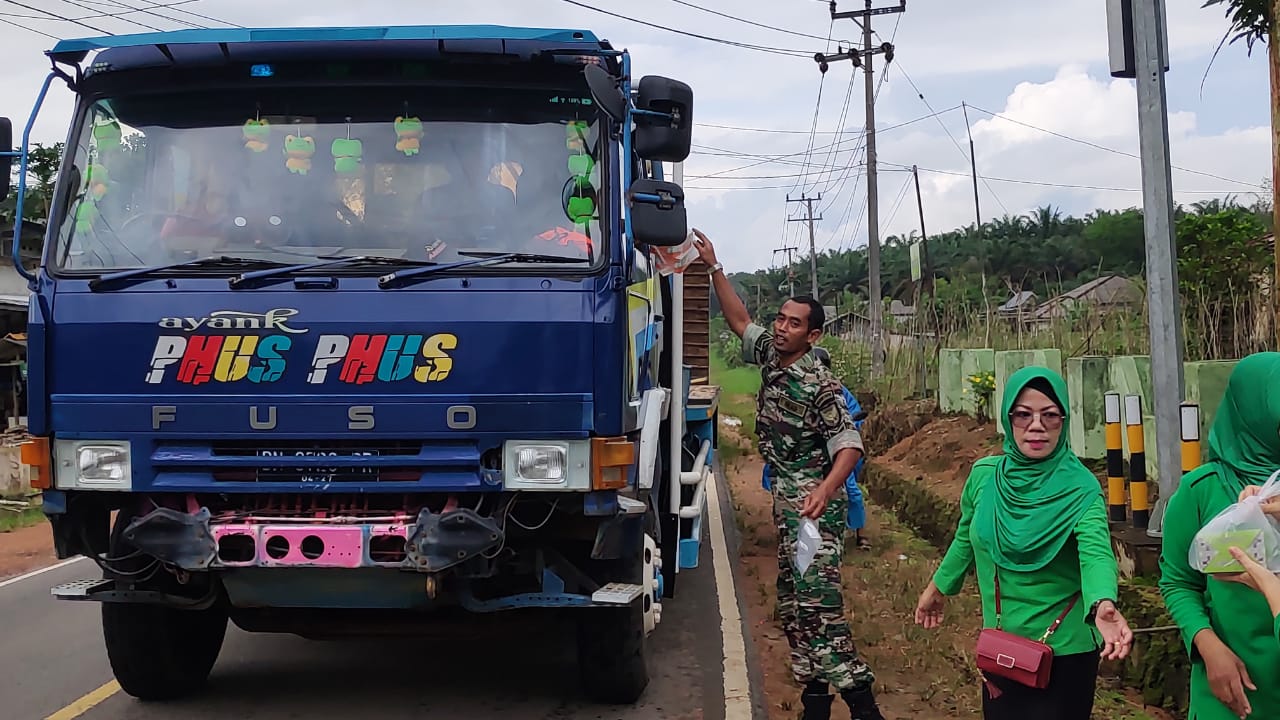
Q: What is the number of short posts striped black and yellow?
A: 3